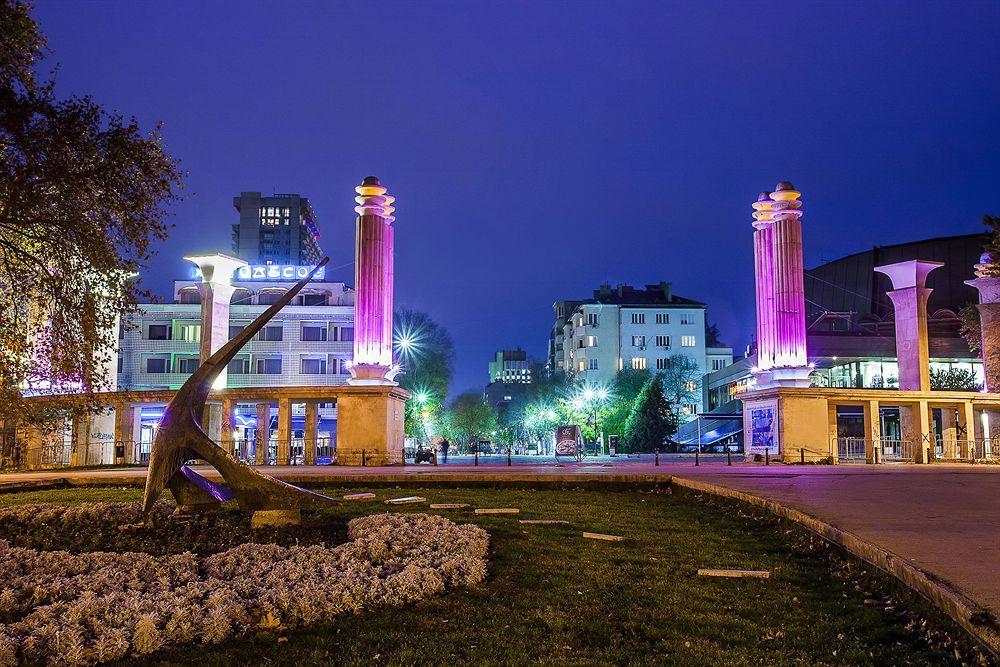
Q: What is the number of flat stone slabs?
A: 7